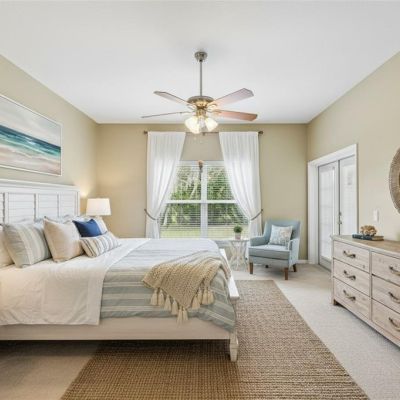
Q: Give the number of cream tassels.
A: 10